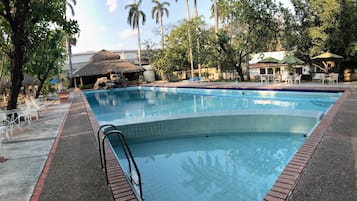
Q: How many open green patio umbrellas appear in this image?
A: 3